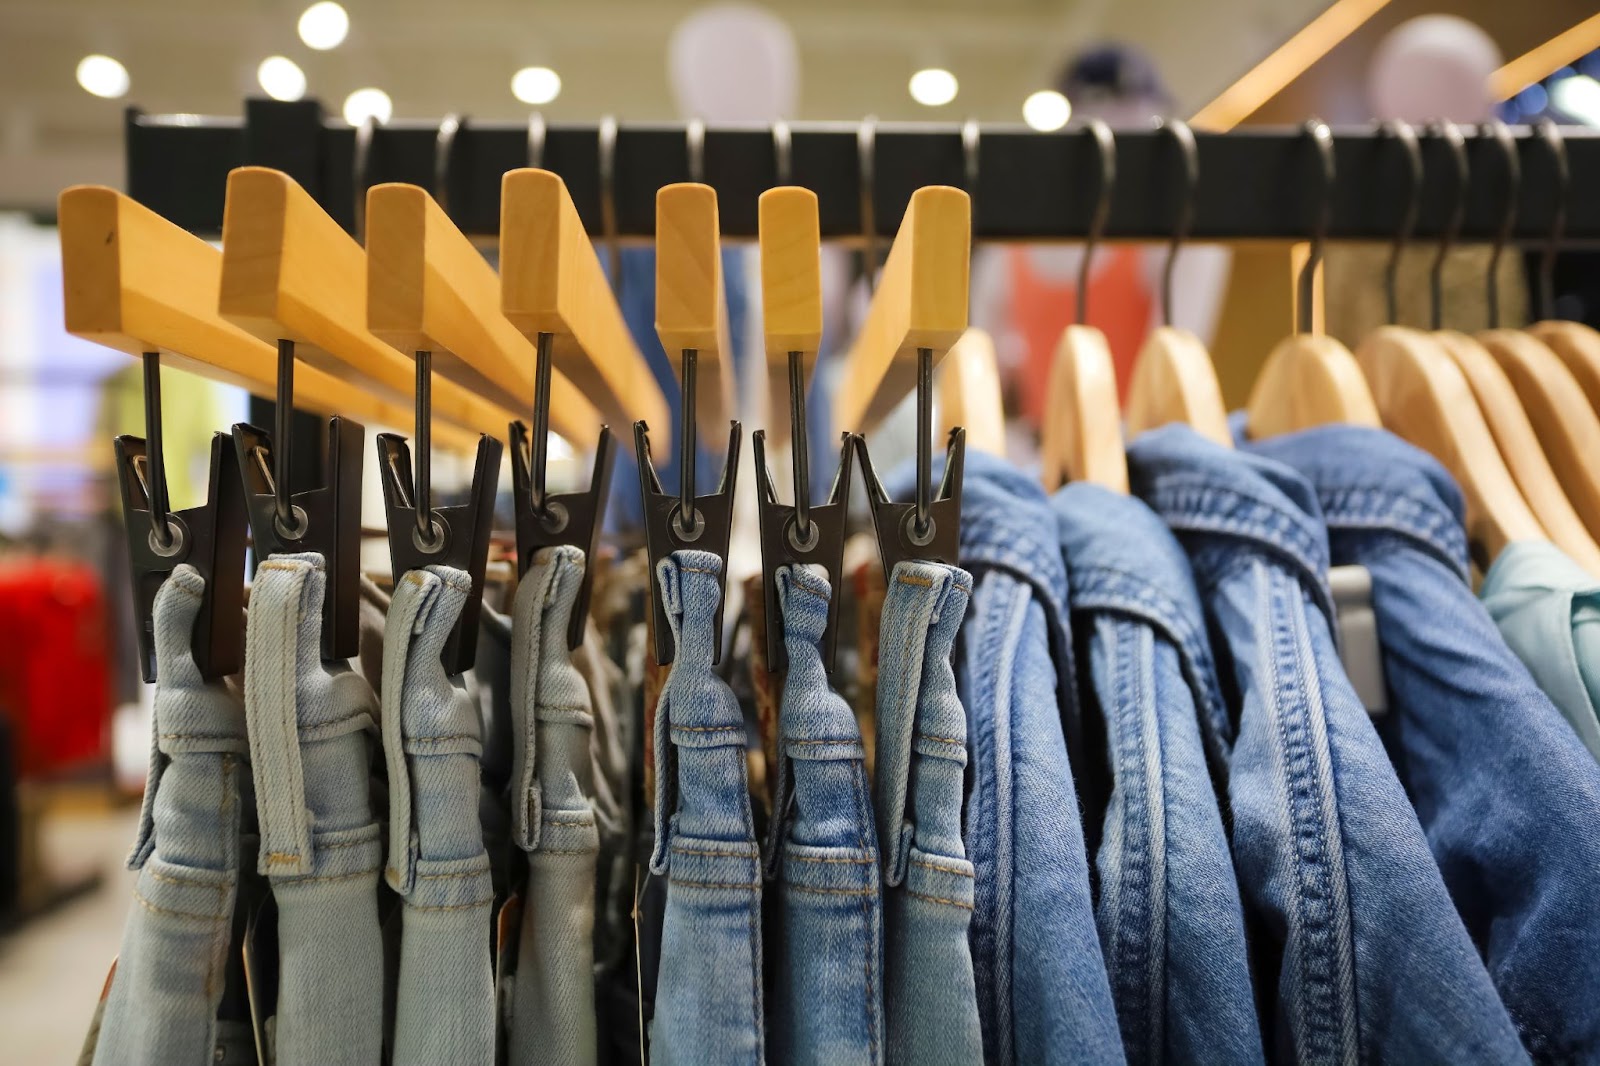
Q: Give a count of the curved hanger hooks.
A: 15